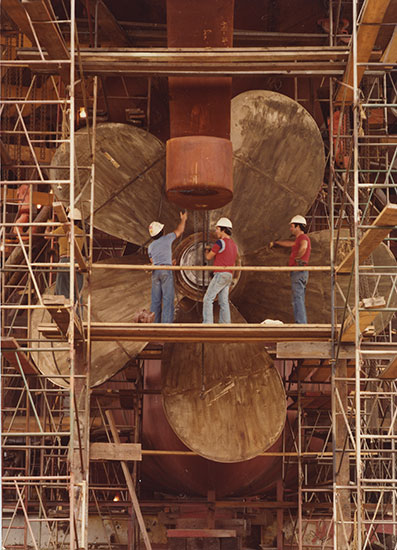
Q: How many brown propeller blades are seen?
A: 5